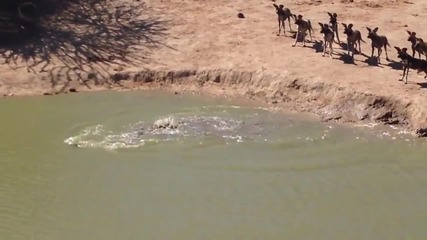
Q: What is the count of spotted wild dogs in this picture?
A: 8